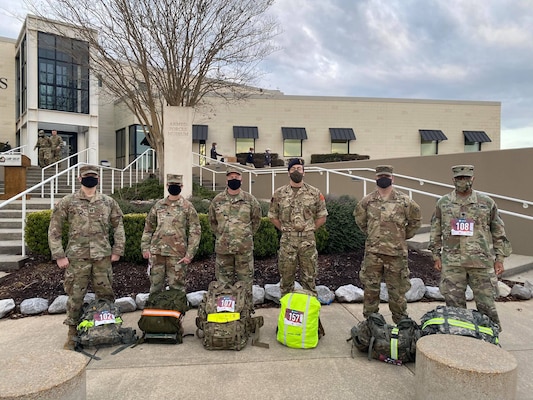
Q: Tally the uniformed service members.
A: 8